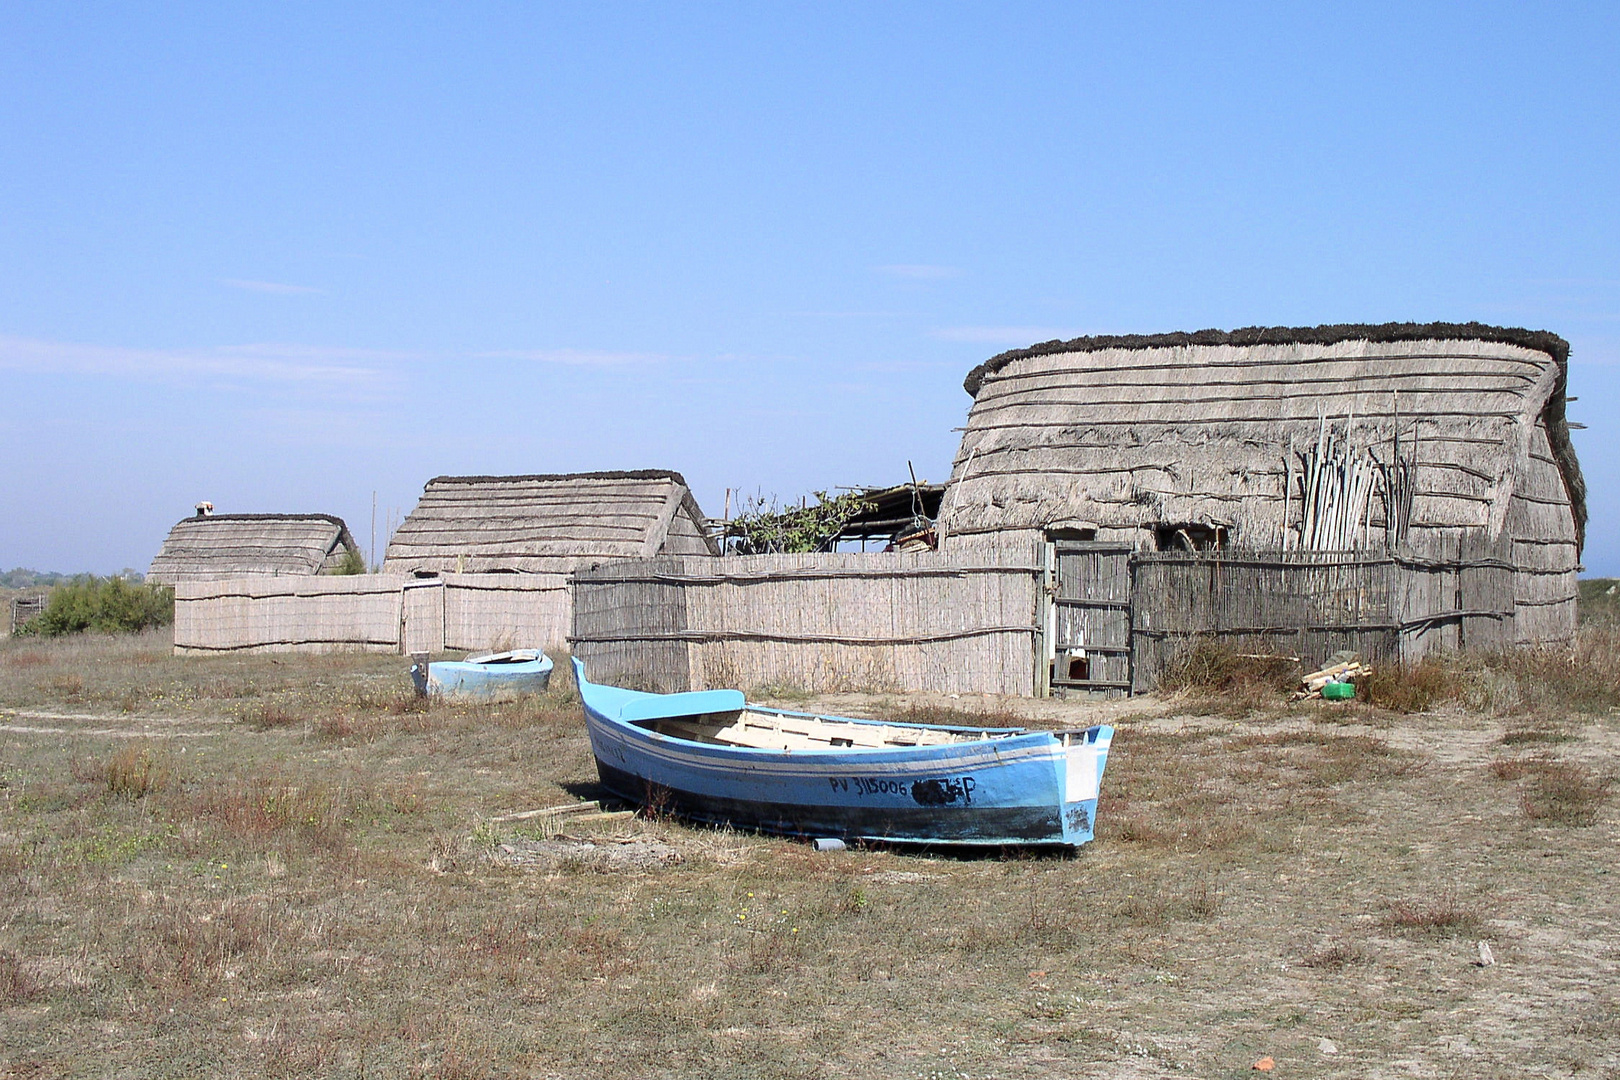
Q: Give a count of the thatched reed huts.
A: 3